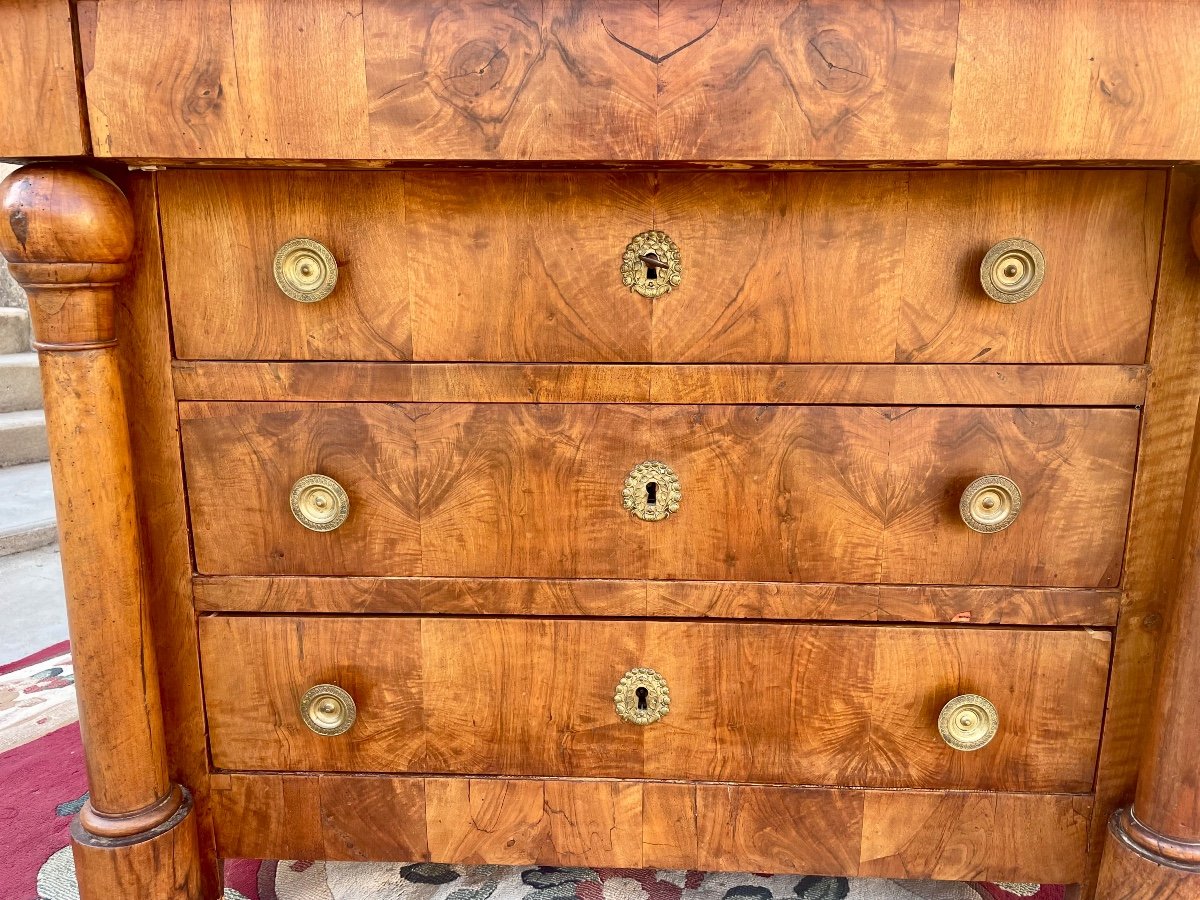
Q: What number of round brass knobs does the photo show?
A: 6